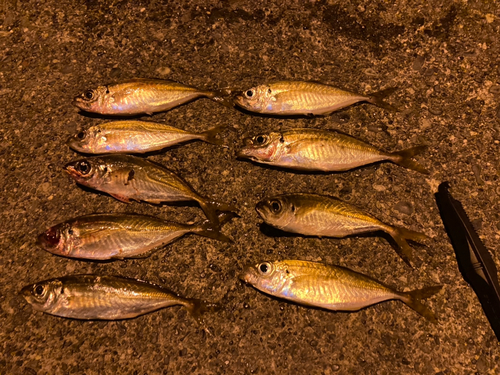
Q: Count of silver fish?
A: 9